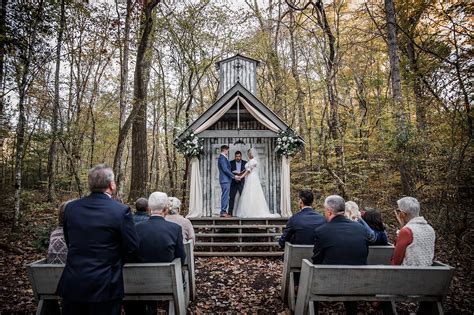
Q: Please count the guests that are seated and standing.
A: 10